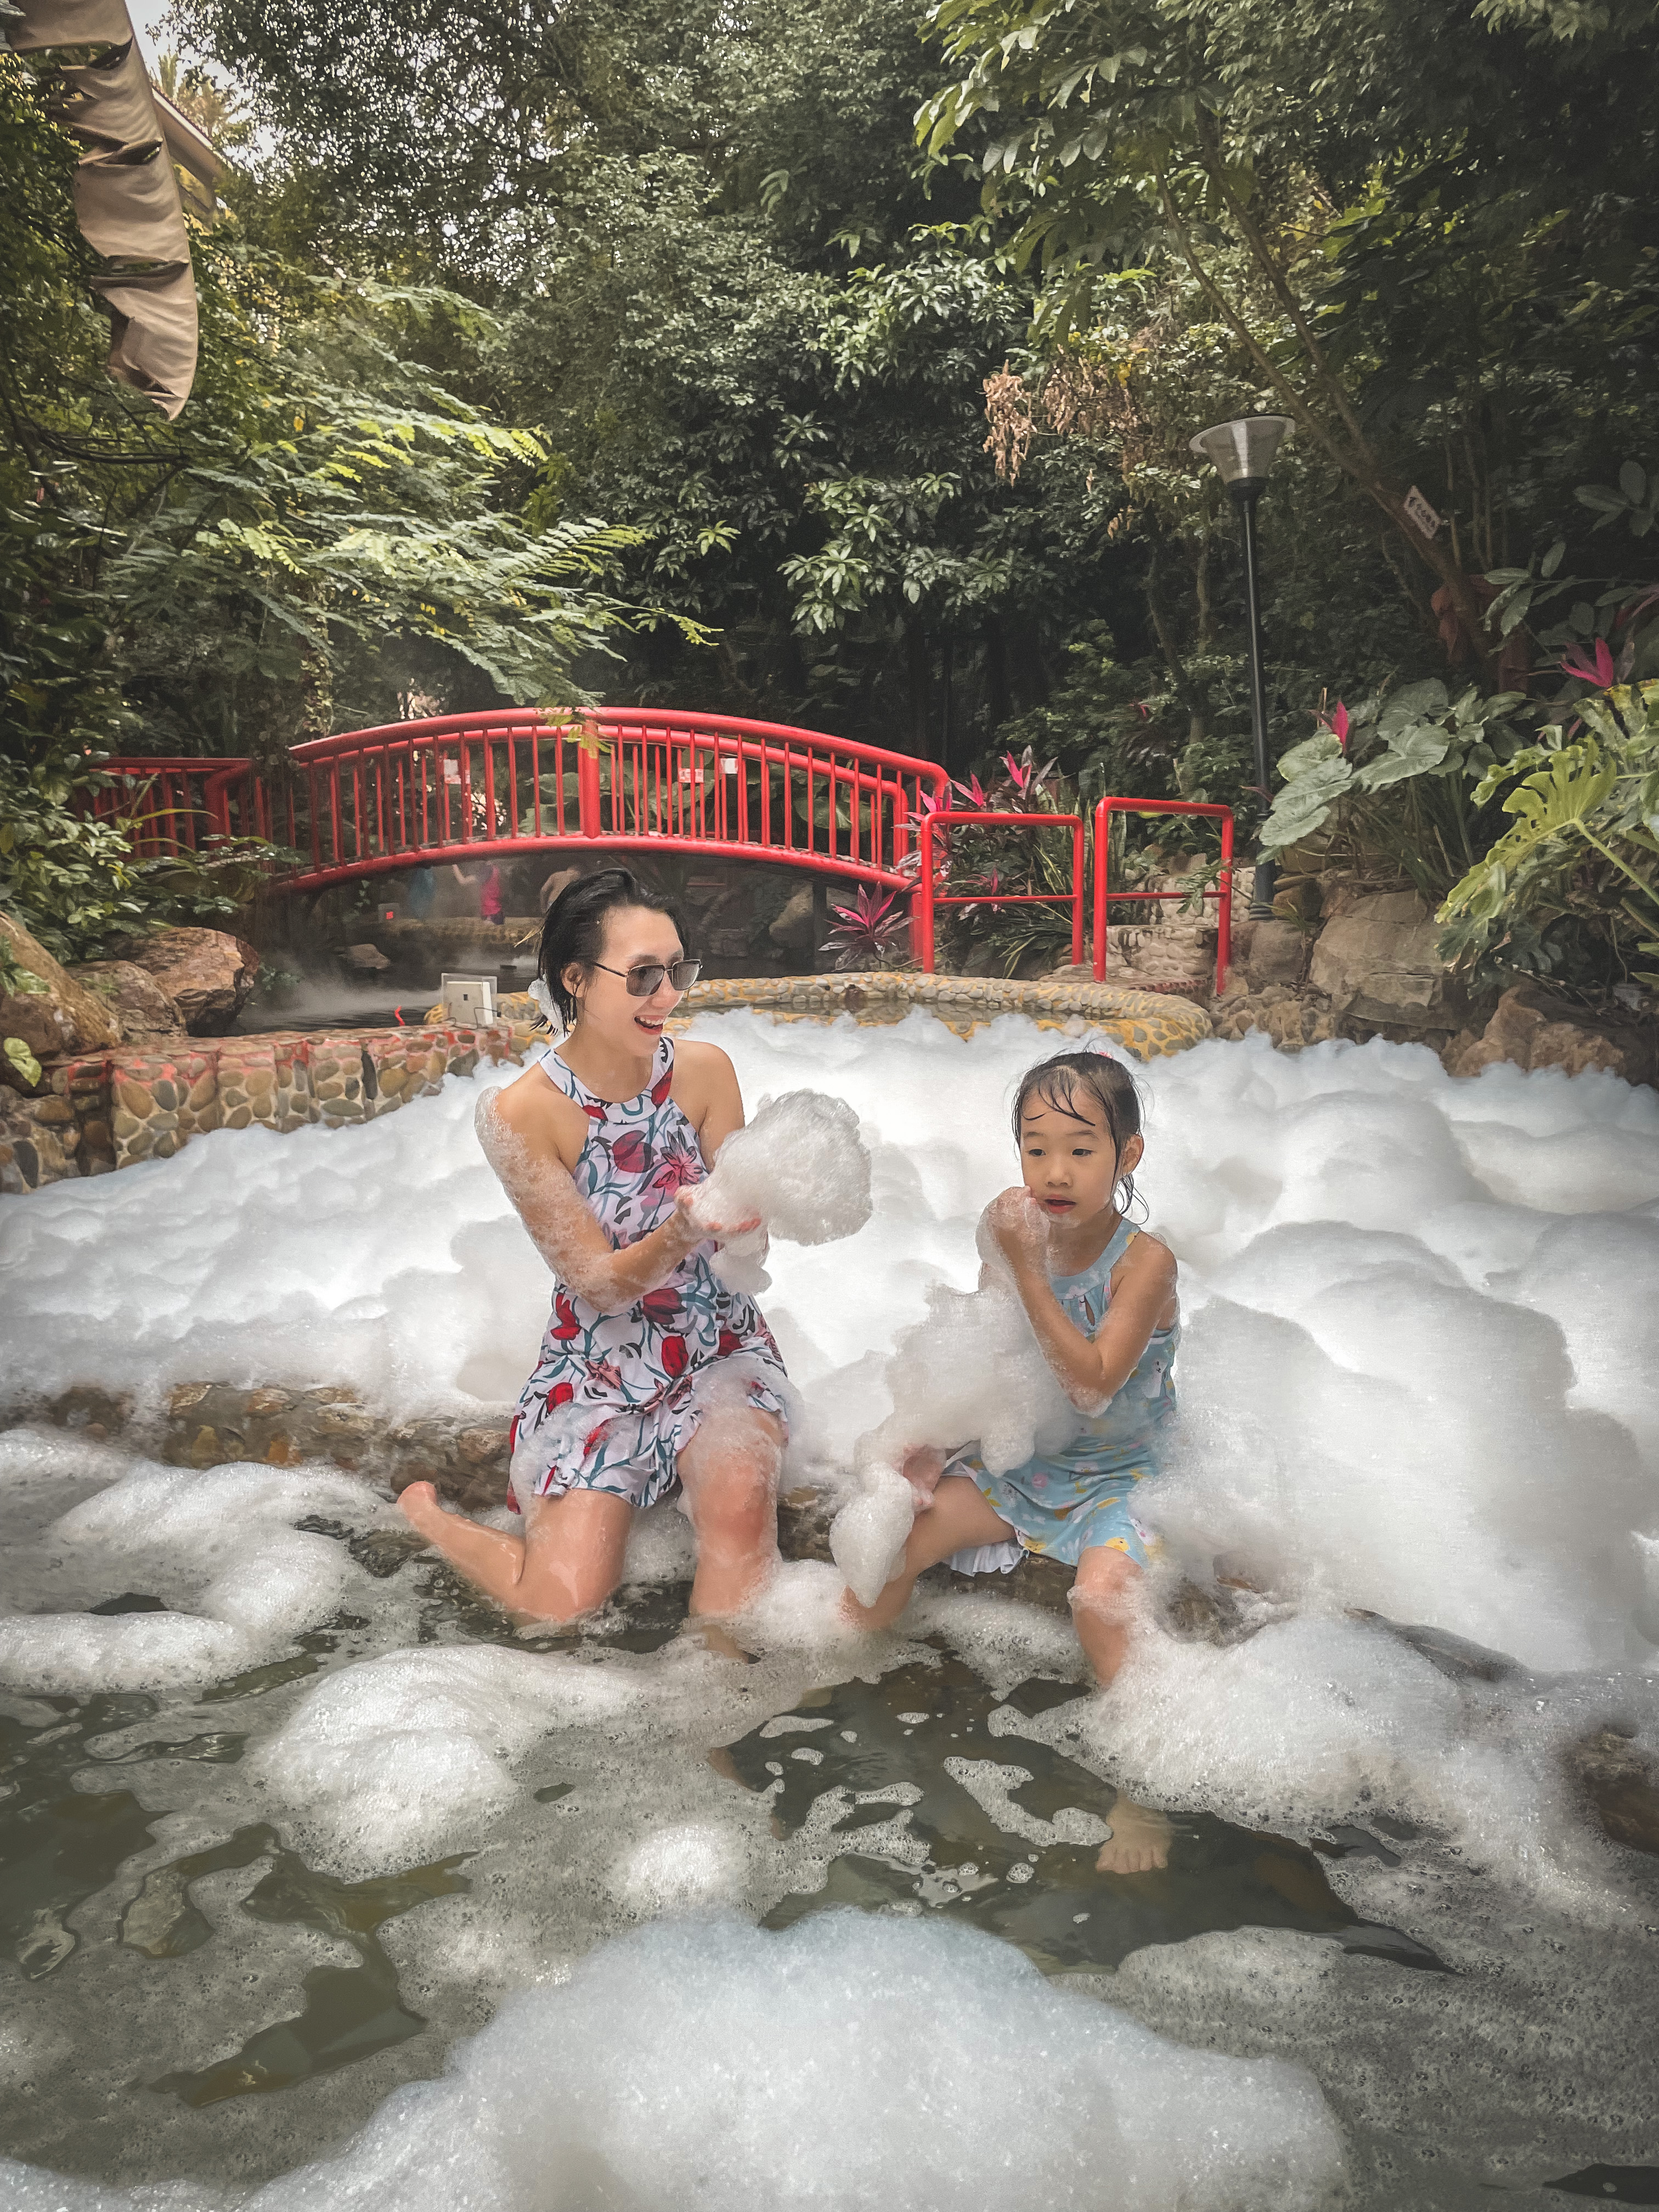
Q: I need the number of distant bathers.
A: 3